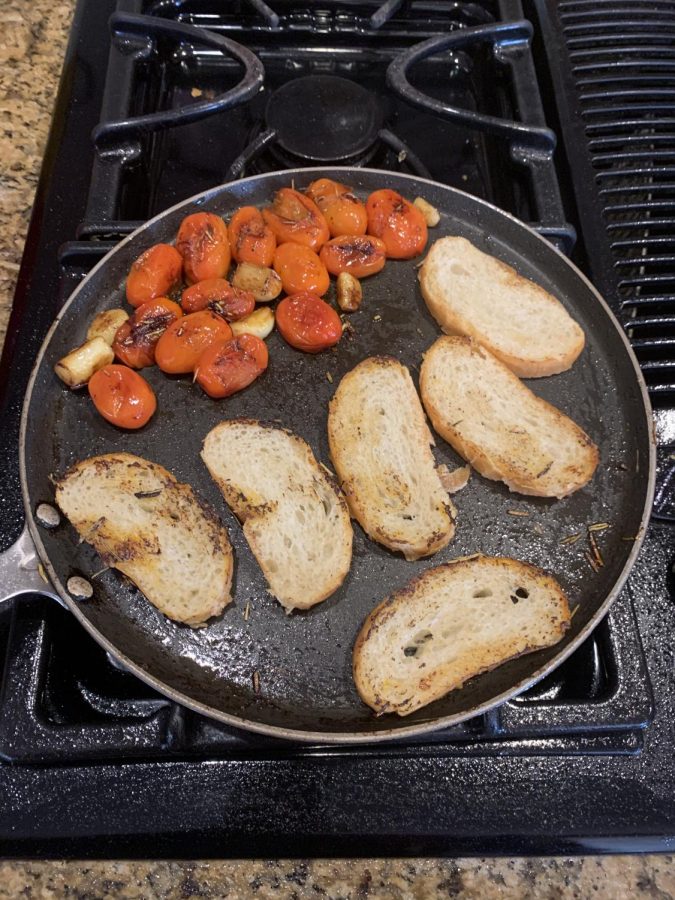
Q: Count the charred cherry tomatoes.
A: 15